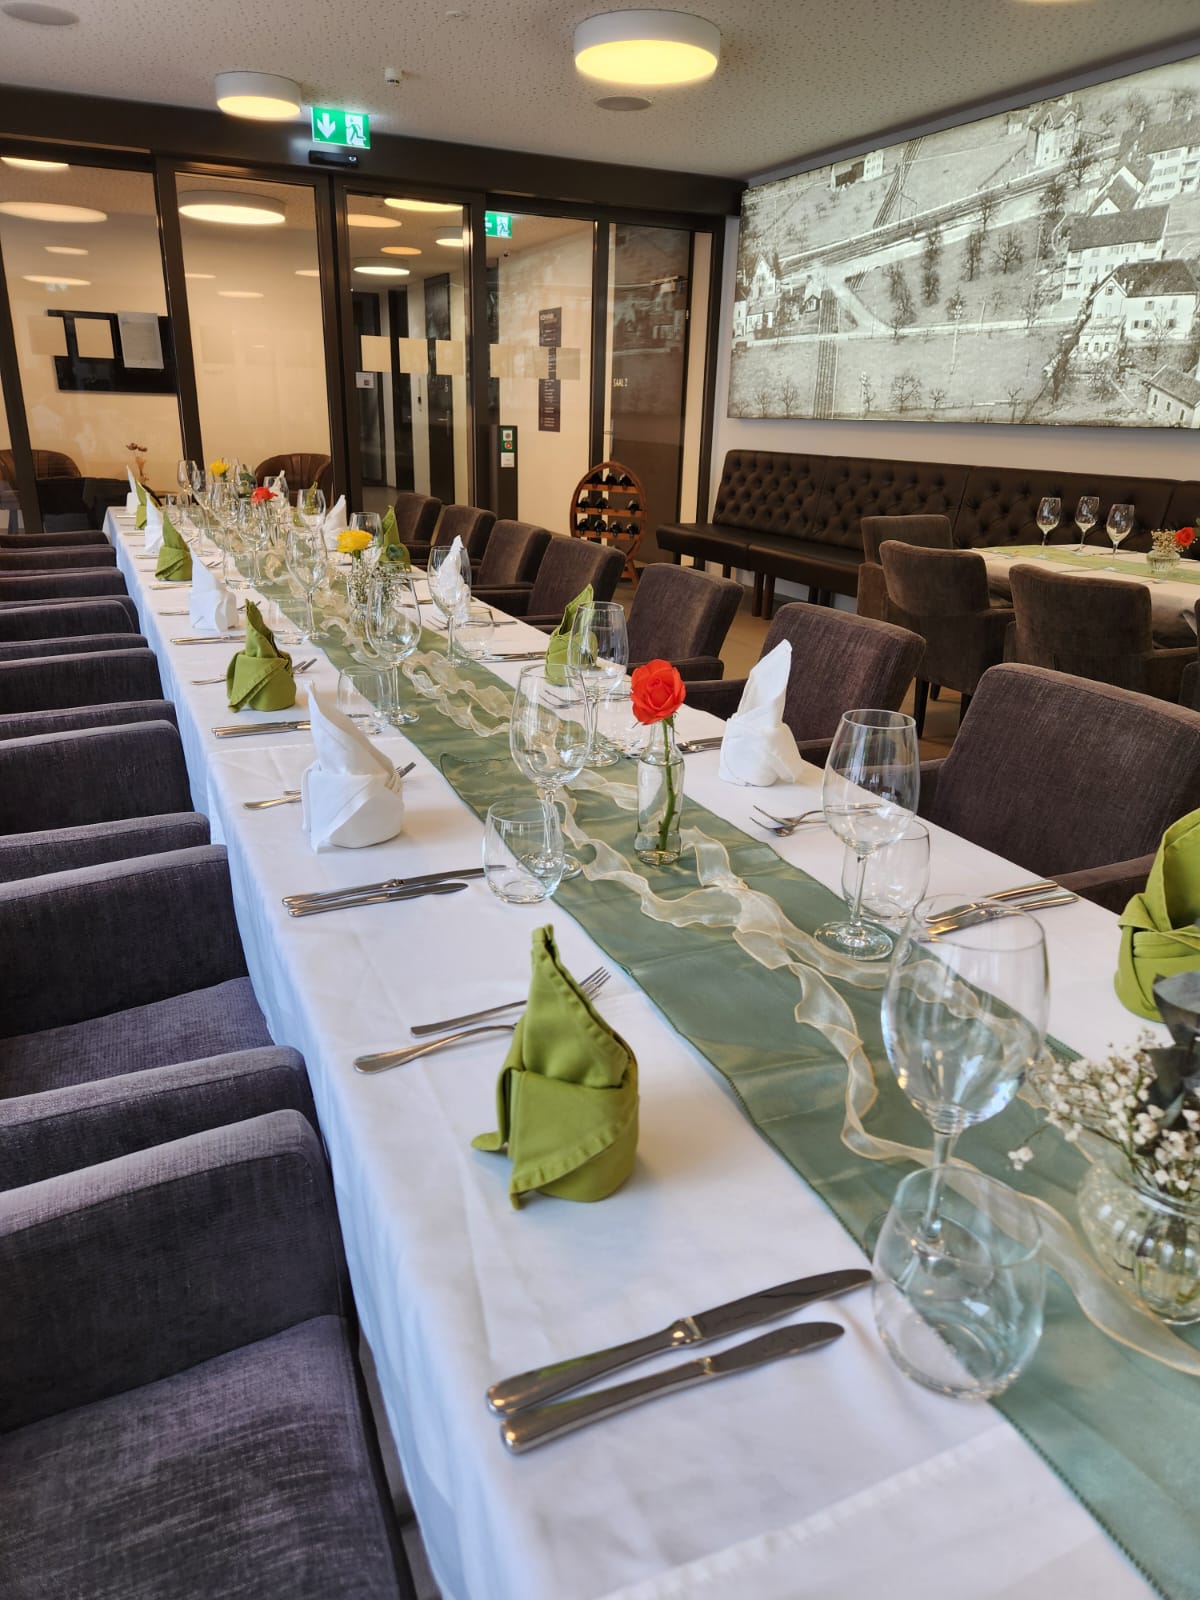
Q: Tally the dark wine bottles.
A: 10